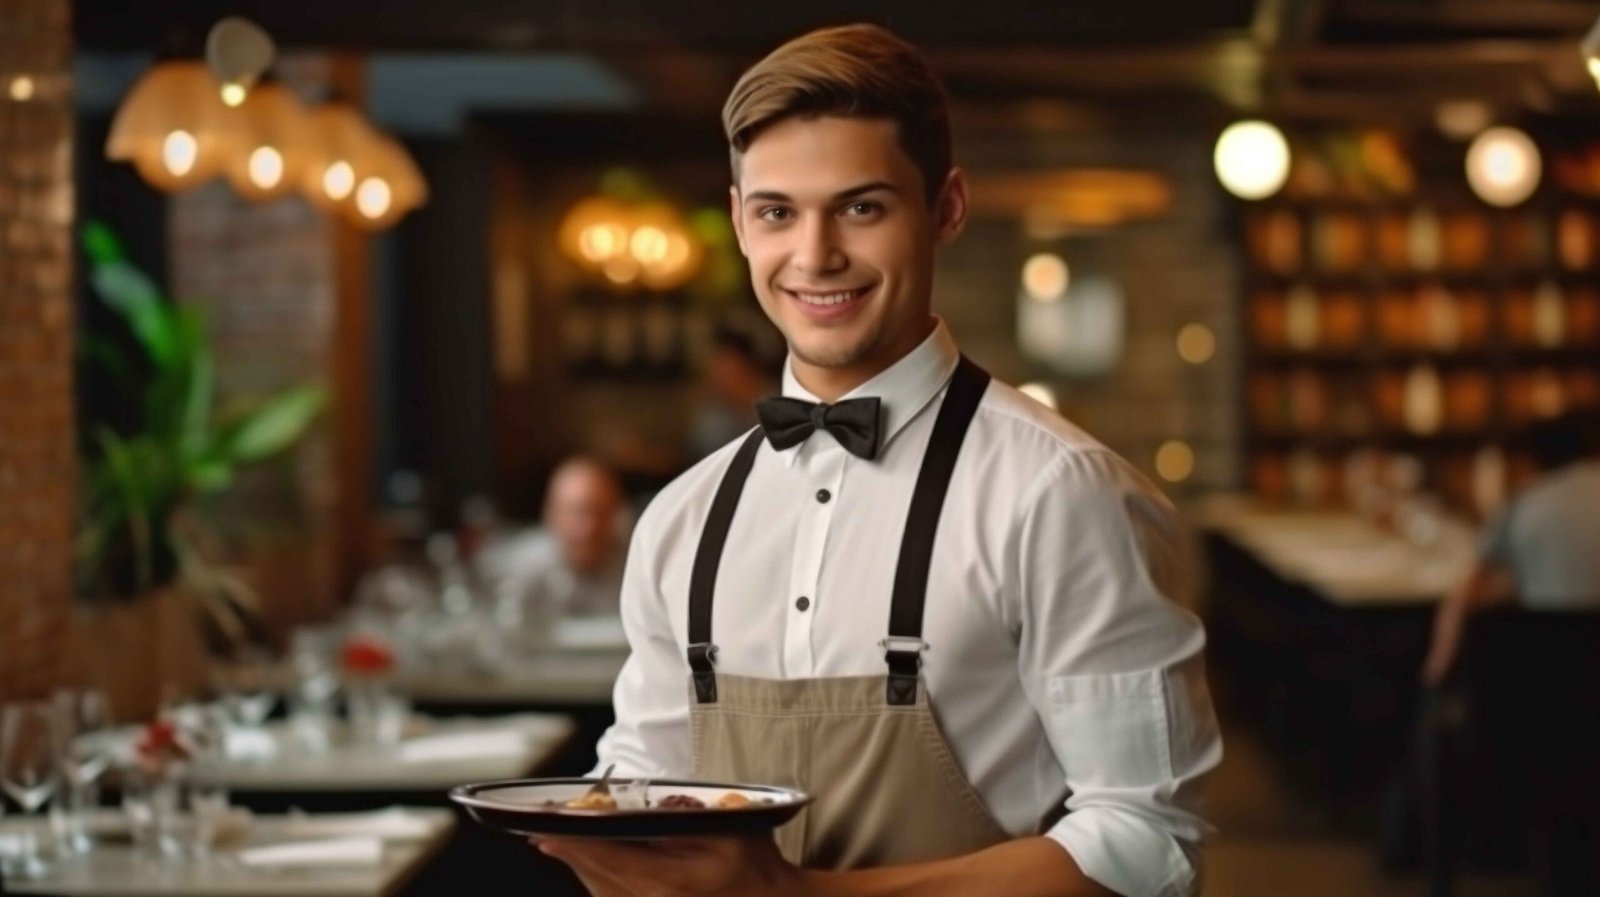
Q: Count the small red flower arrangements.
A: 2